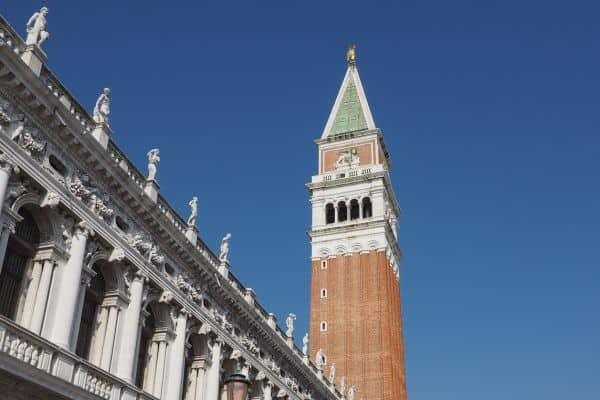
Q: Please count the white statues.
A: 11